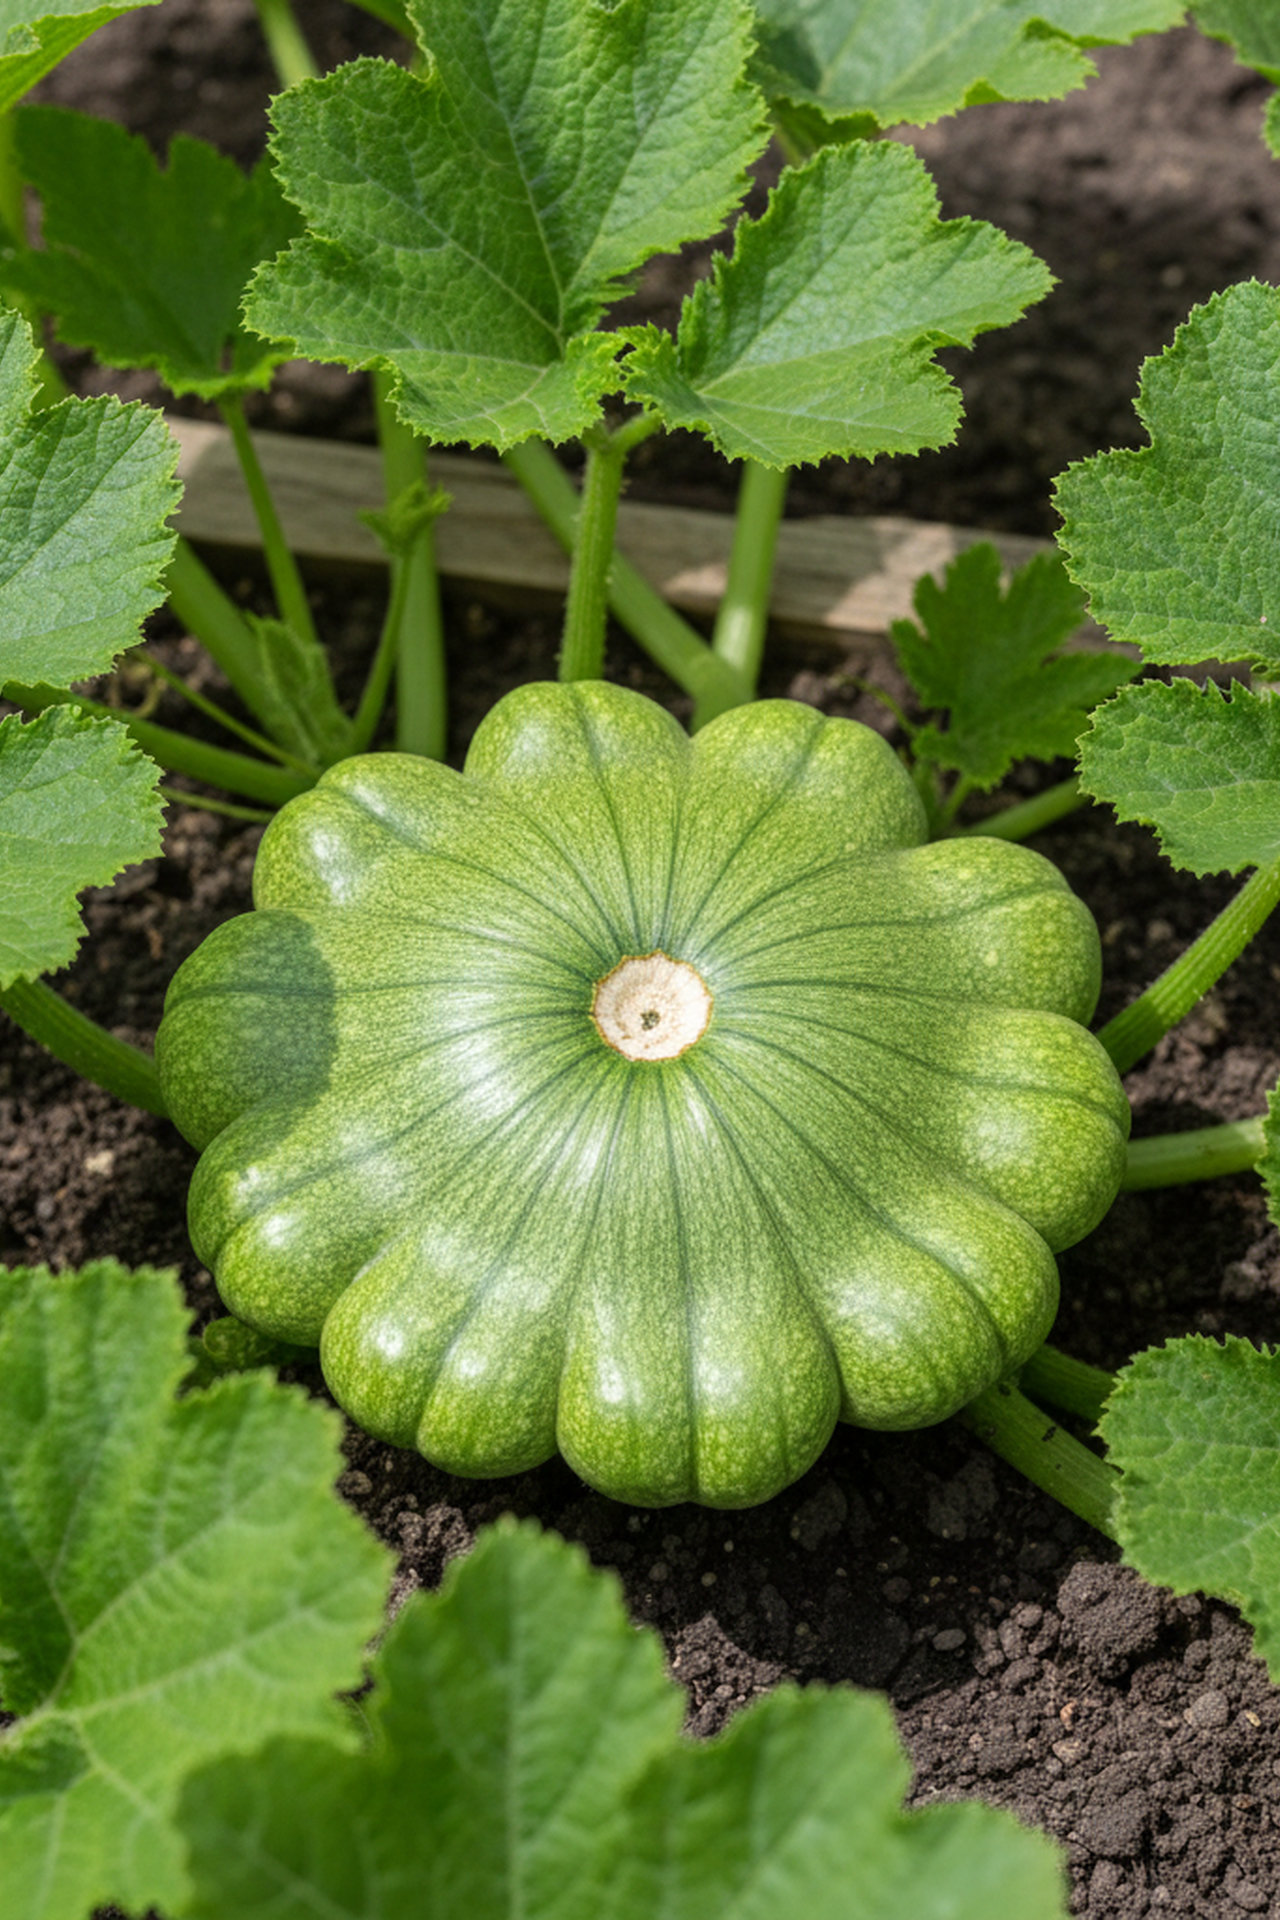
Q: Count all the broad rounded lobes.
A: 10